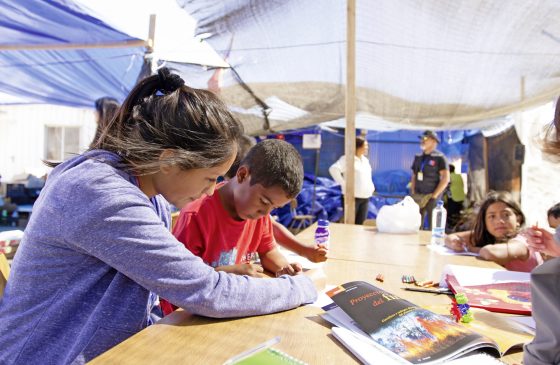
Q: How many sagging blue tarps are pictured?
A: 1